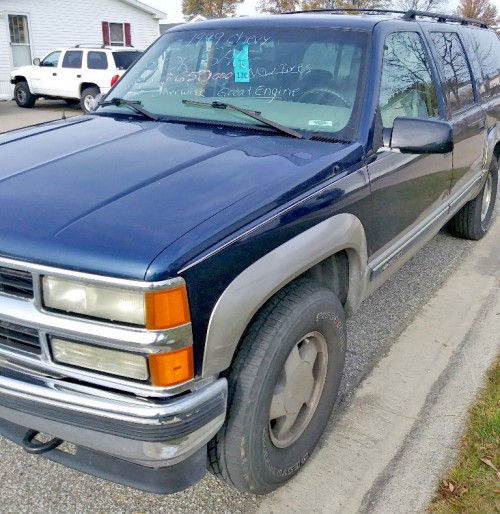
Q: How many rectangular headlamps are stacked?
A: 2